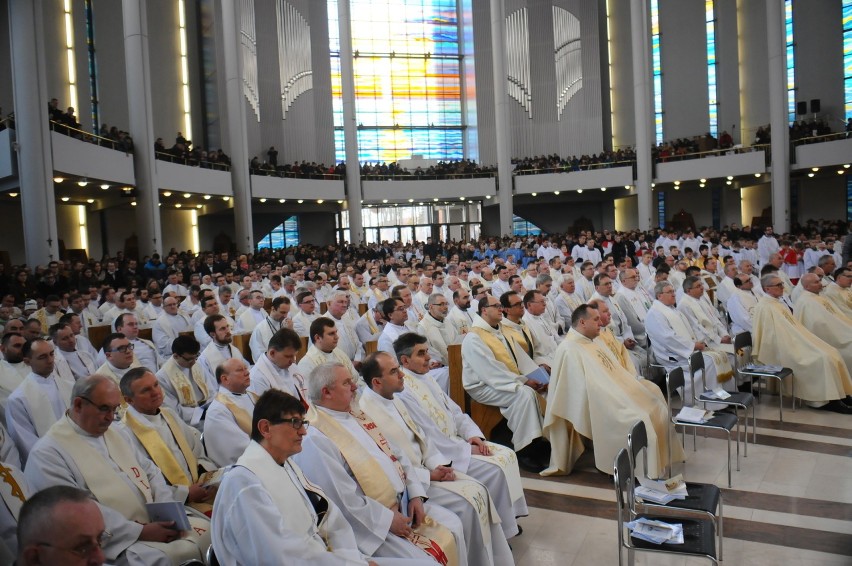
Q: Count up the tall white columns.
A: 7